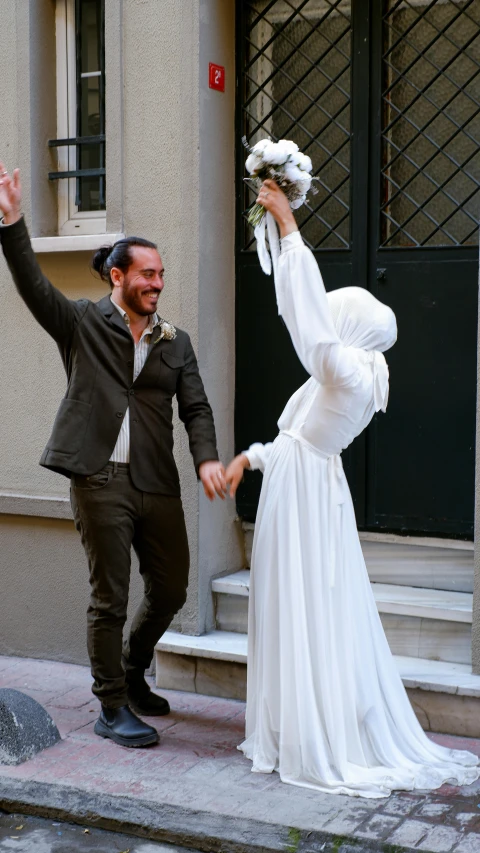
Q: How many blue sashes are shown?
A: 0